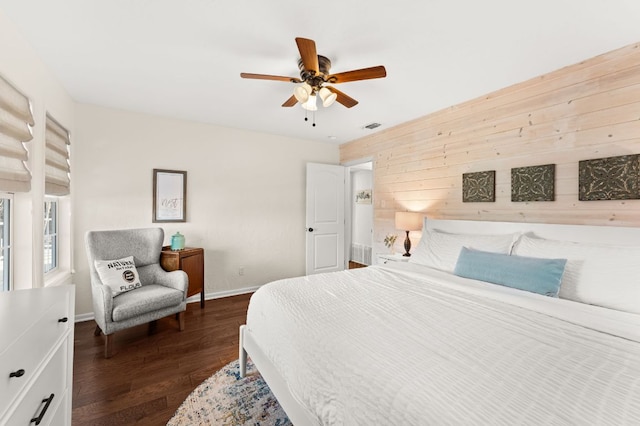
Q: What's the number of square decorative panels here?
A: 3